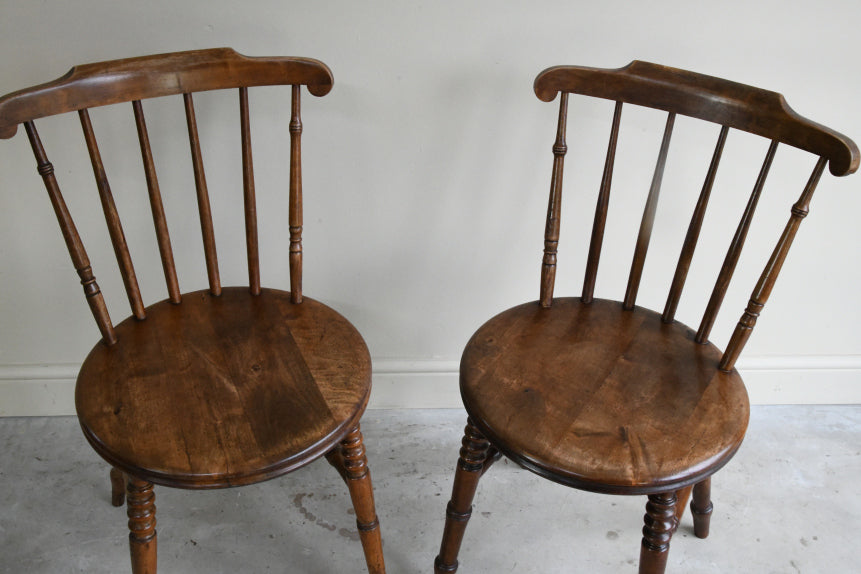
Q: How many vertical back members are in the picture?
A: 12